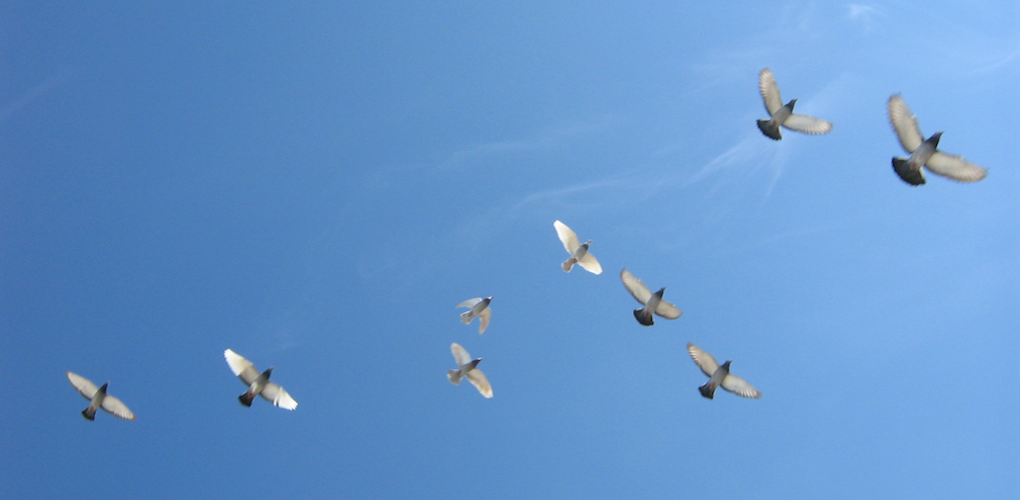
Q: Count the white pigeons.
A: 3